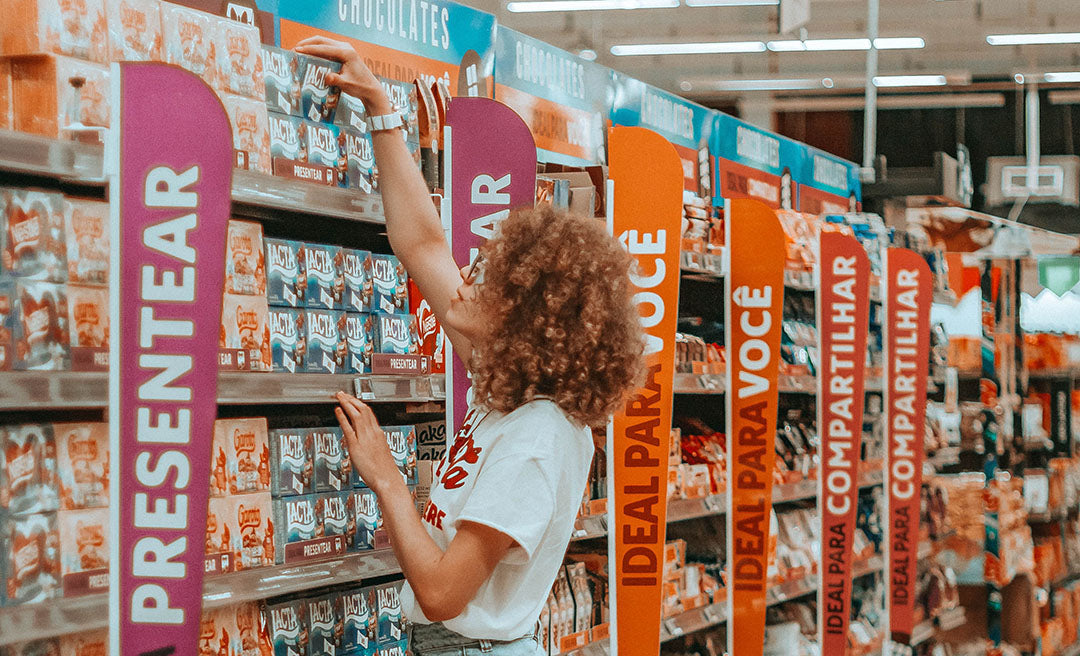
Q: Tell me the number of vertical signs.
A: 6